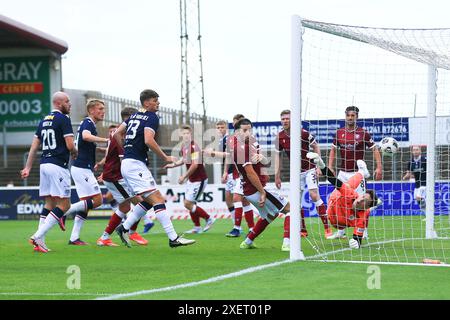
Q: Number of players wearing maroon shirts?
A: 6